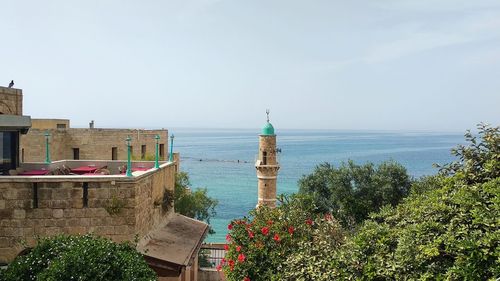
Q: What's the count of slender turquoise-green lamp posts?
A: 4